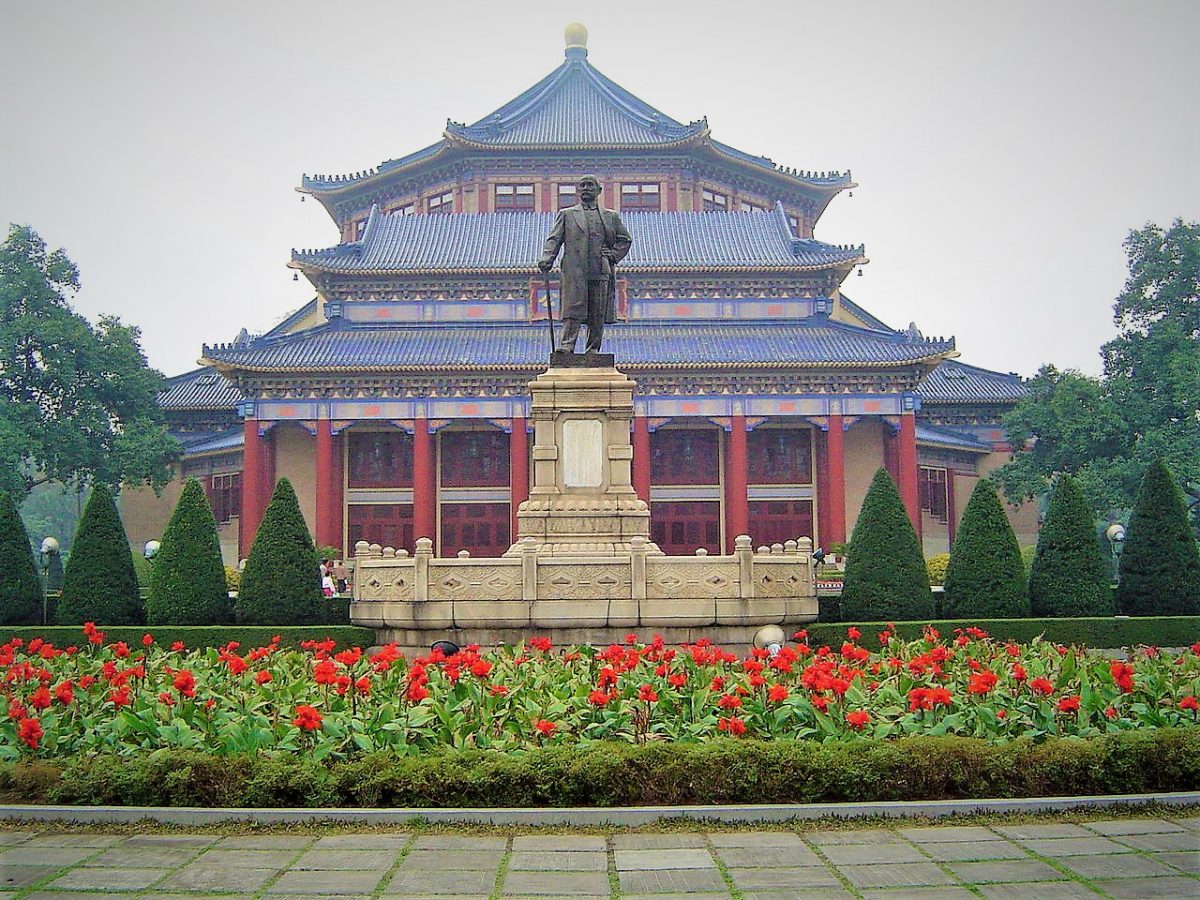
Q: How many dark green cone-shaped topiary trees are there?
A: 8